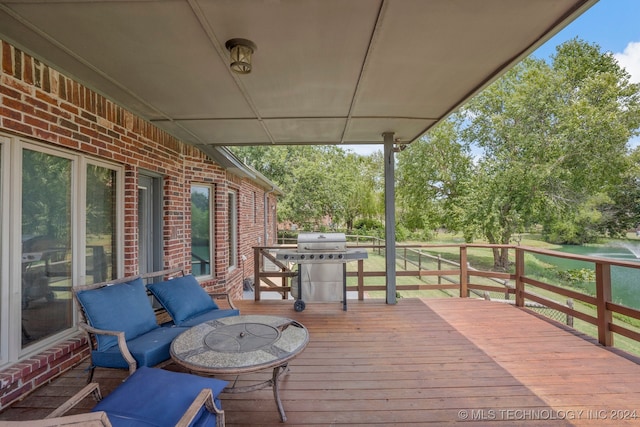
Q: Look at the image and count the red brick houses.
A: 1